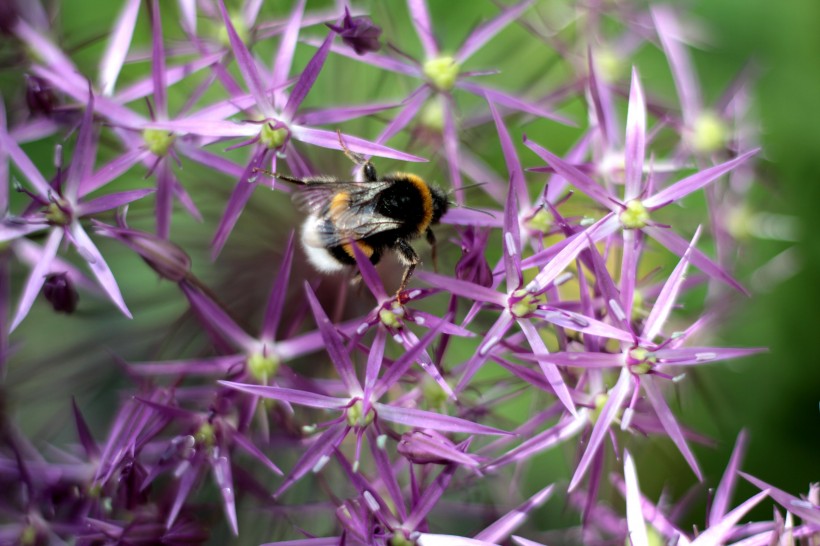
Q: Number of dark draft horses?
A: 0